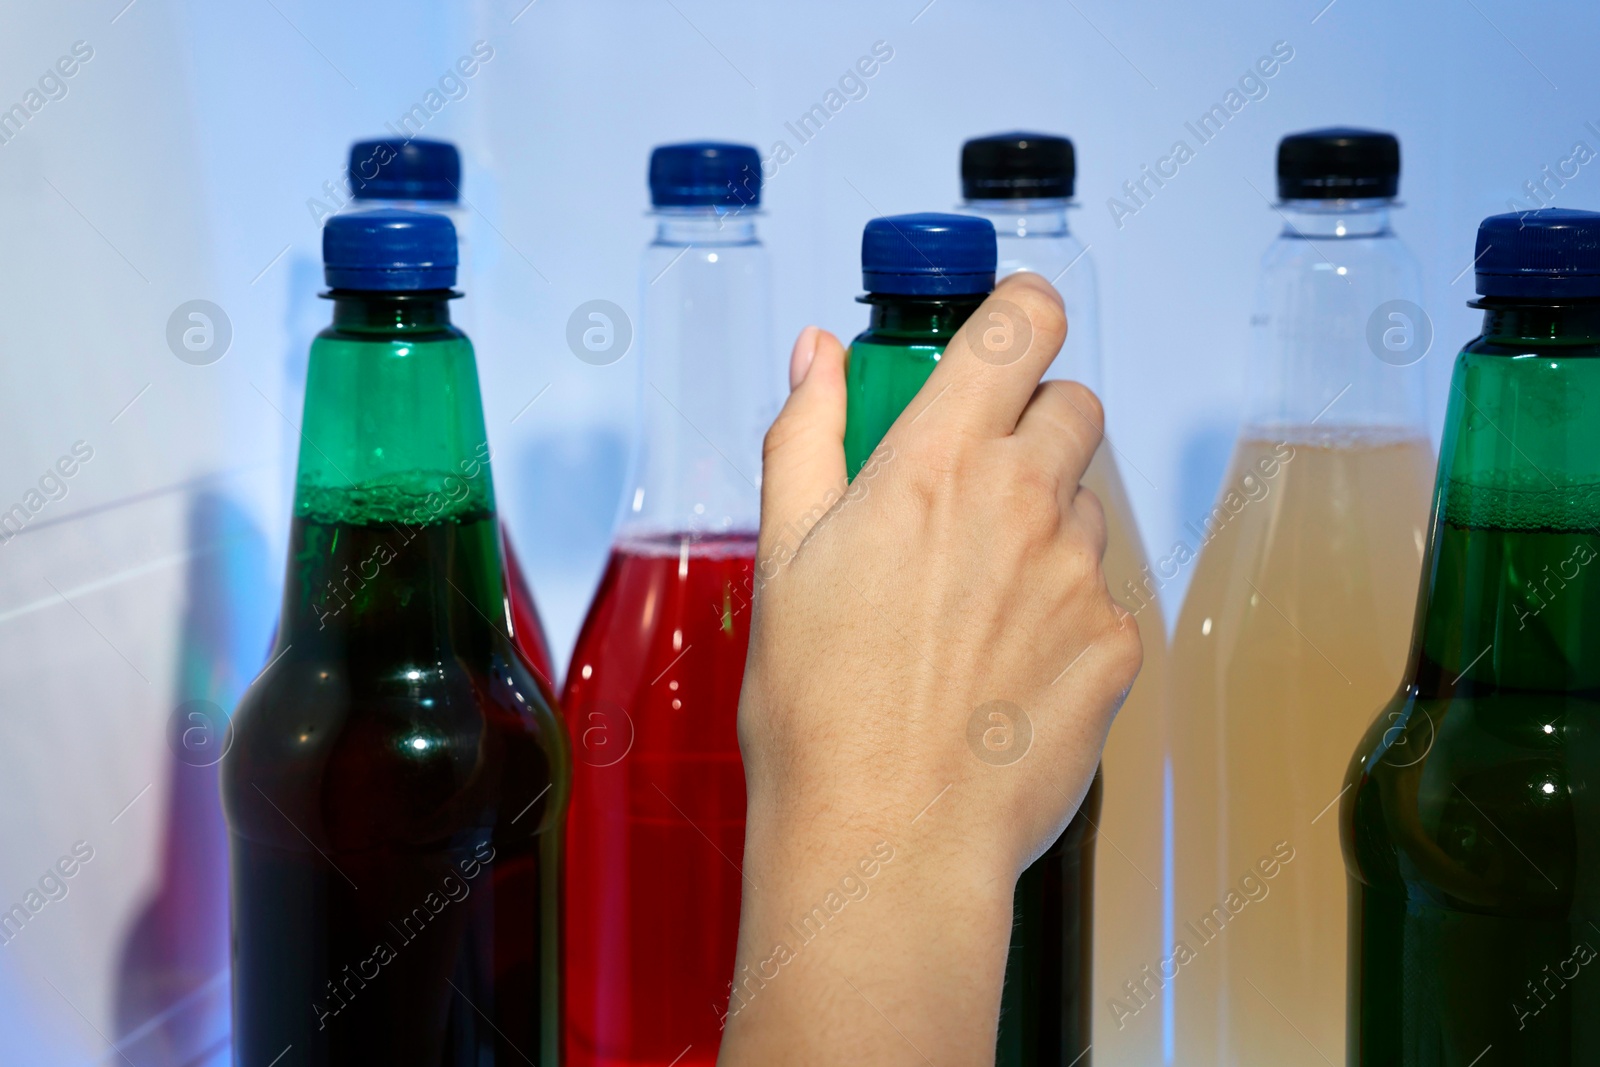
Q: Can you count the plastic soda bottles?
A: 7